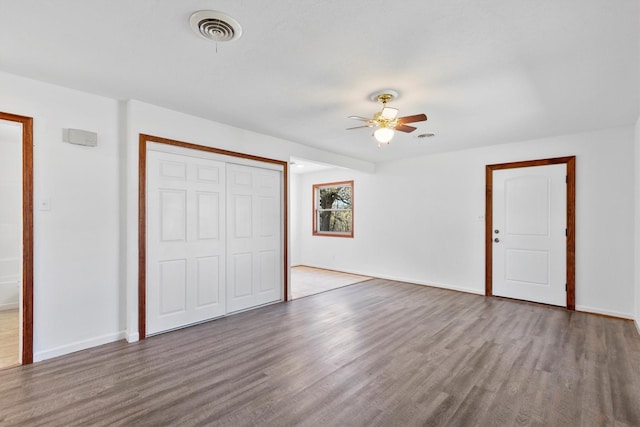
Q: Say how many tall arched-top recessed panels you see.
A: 1